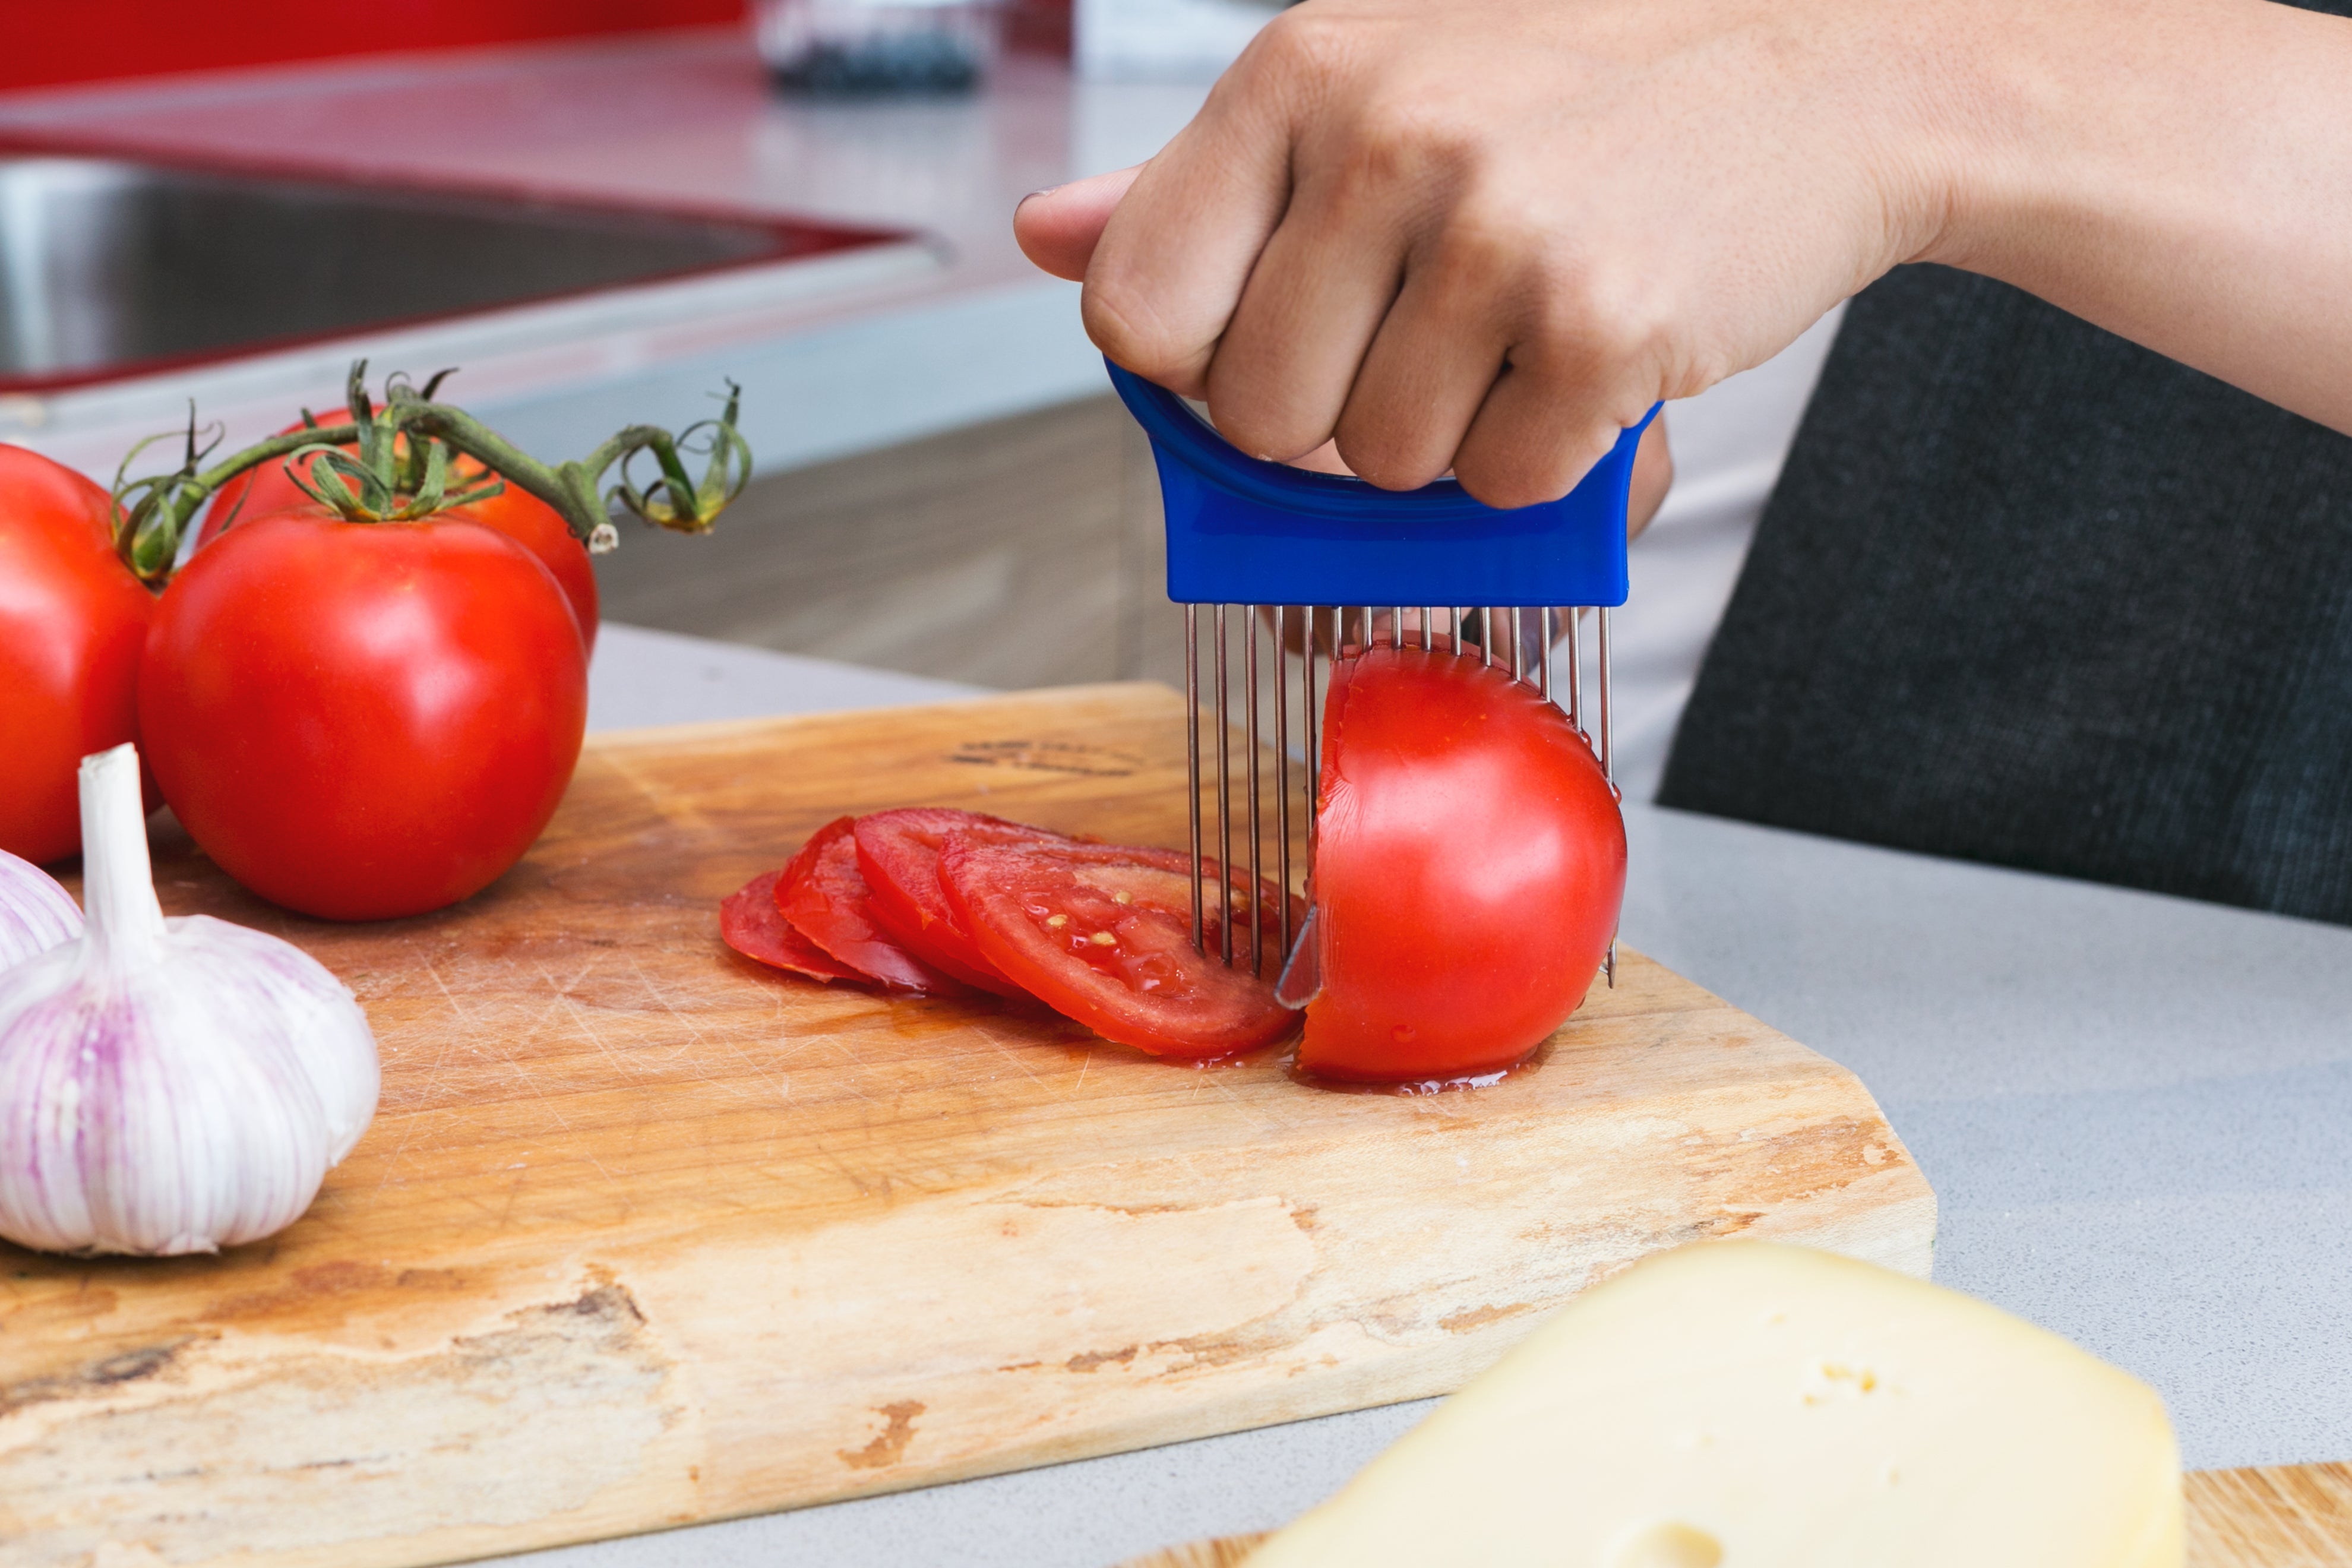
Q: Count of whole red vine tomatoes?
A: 3